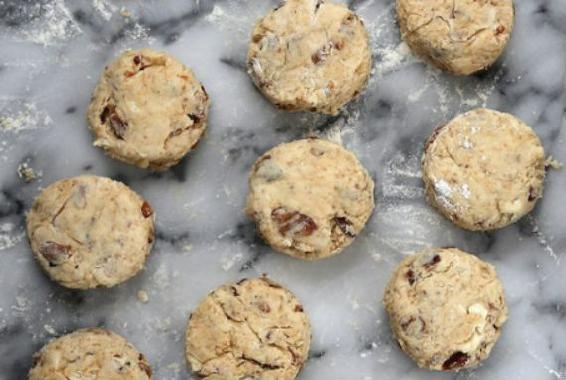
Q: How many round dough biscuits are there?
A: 9